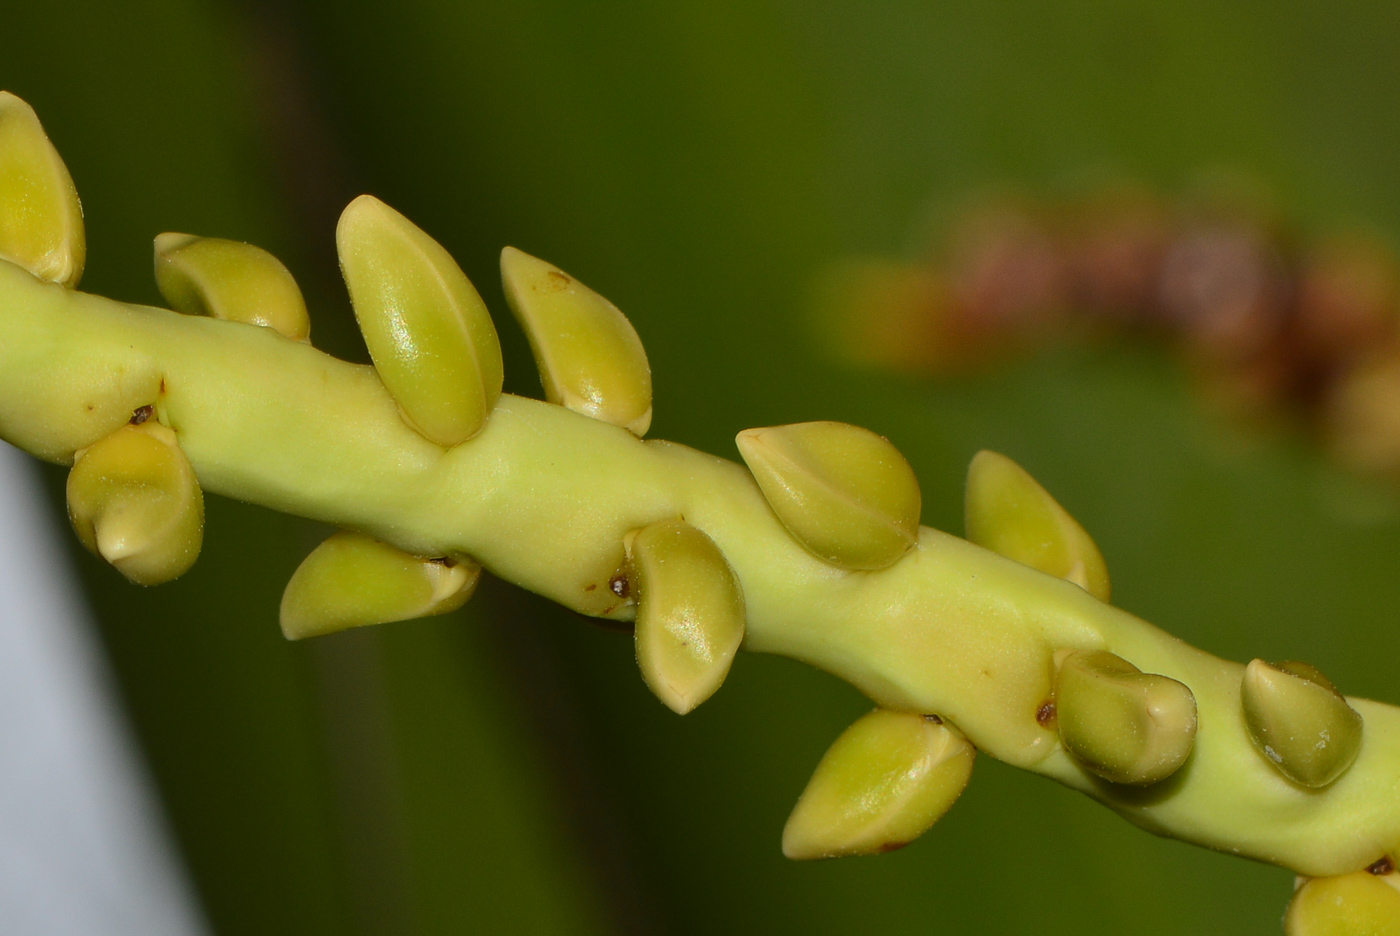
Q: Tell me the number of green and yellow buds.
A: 13